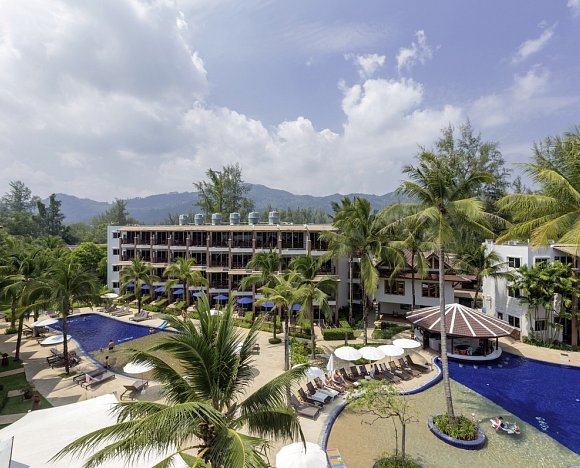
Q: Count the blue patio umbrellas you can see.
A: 9